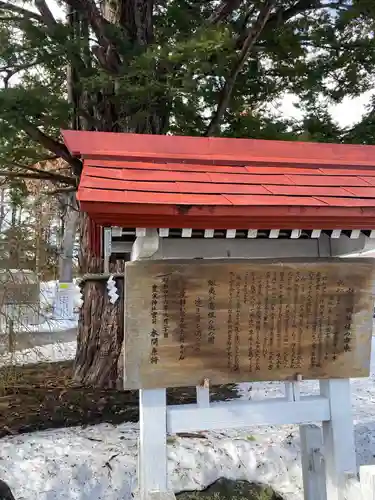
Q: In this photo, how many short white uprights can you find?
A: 2